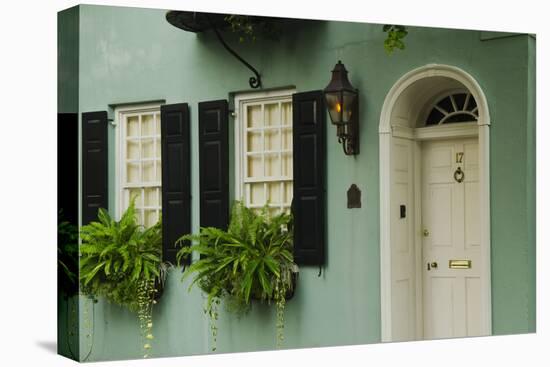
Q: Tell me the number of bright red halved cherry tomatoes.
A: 0